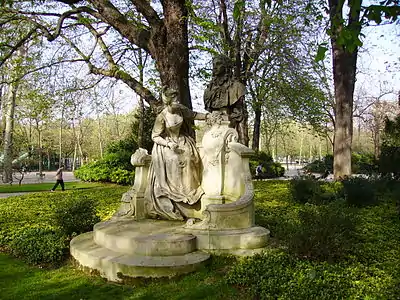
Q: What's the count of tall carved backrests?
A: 1